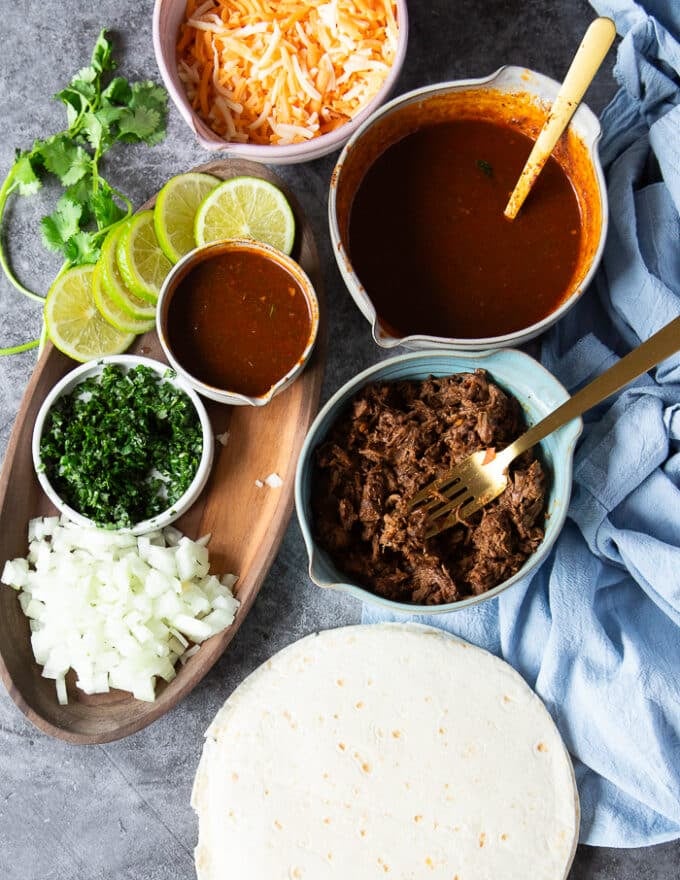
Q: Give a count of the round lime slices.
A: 6